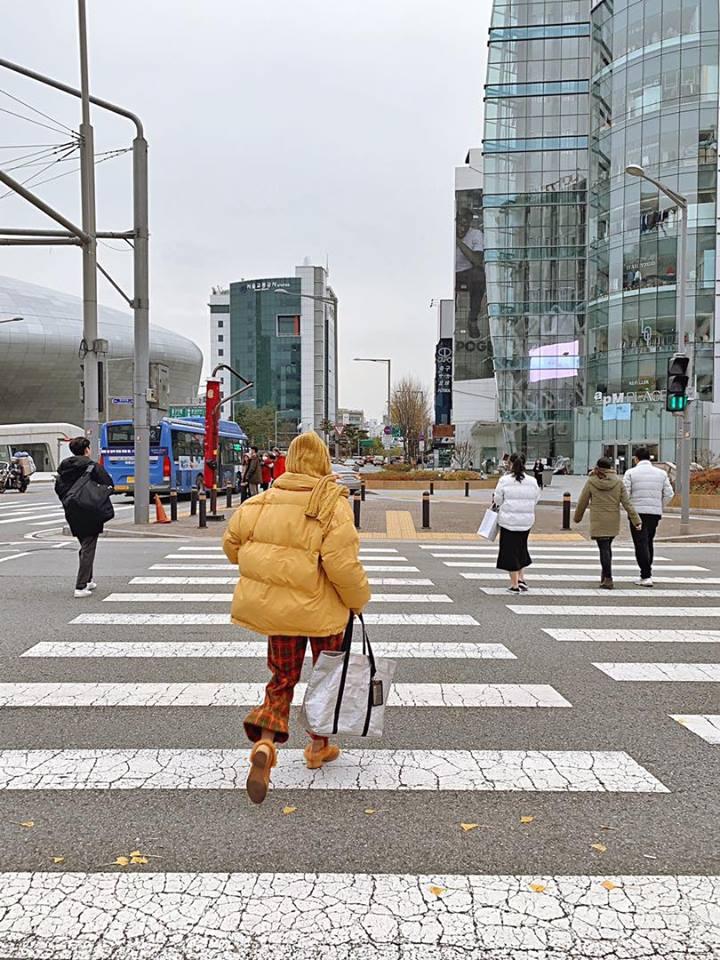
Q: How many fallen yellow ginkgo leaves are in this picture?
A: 13